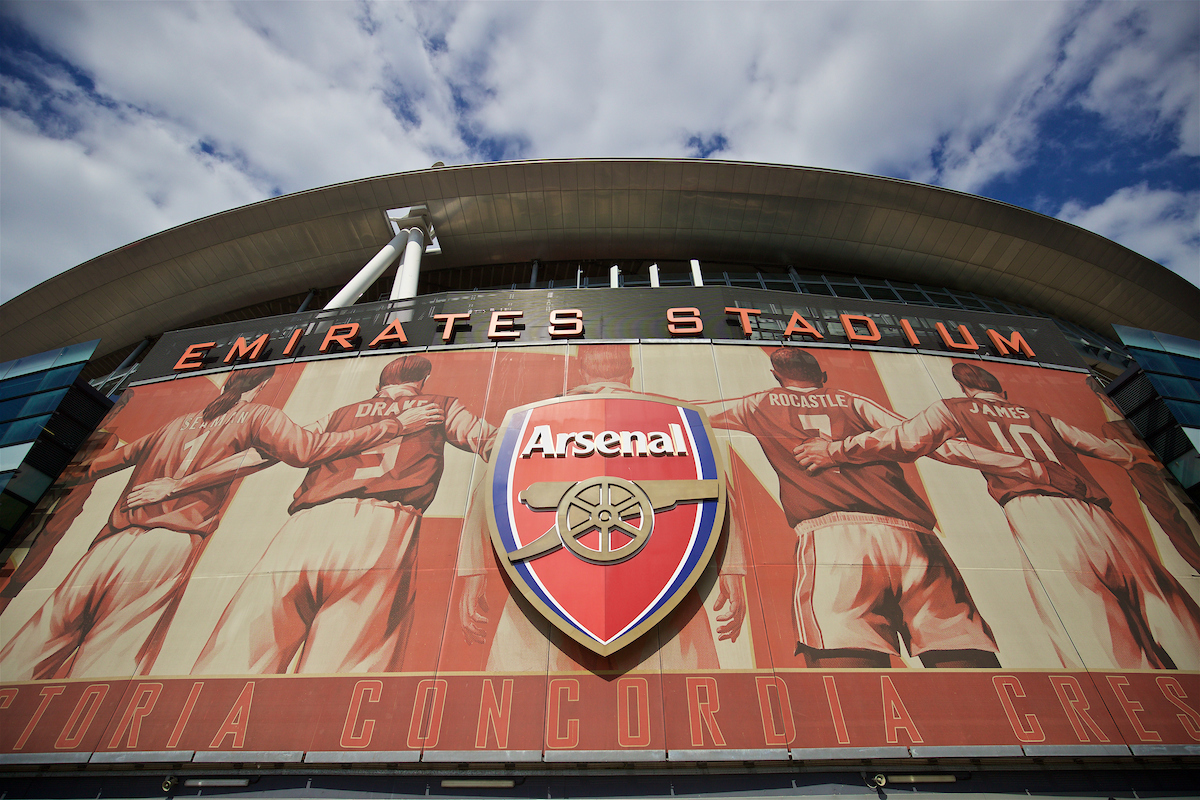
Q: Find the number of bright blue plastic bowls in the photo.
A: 0